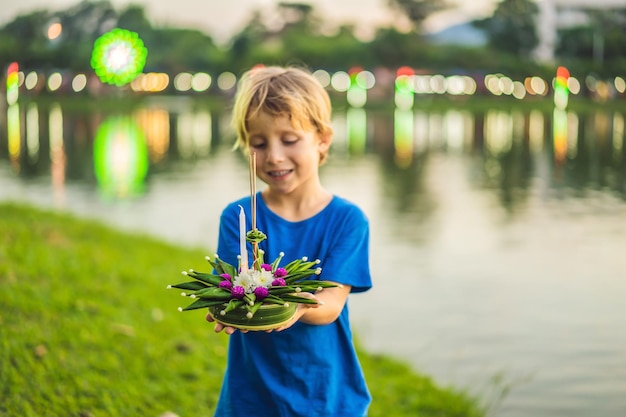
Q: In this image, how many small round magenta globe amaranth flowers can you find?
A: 7